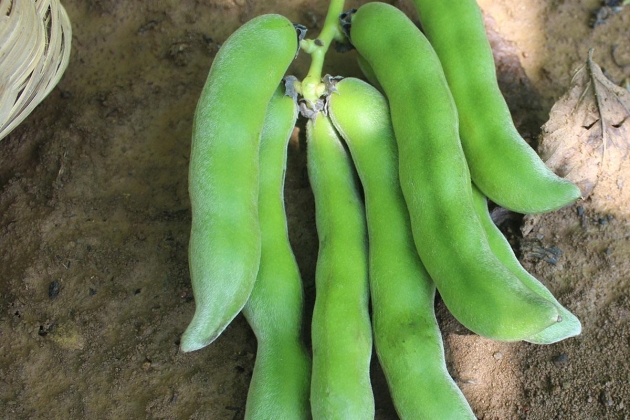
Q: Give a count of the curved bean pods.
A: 7